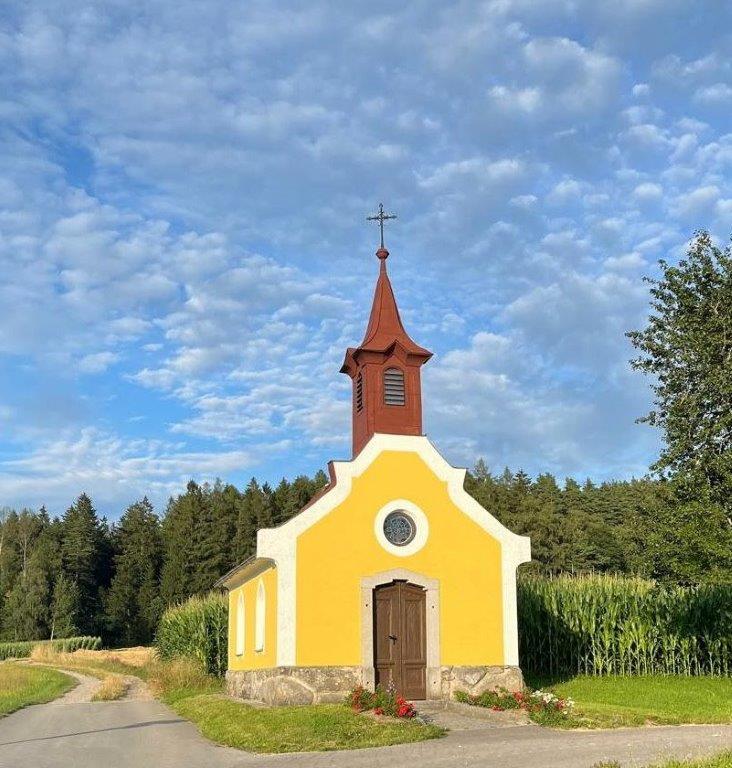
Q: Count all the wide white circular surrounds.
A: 1